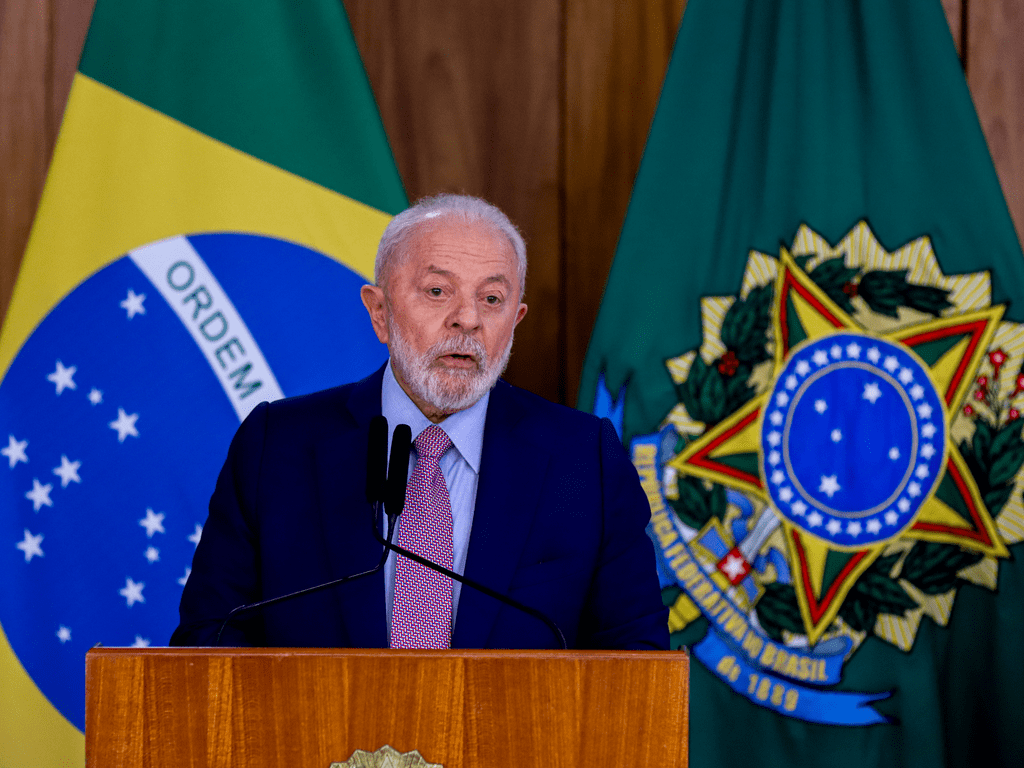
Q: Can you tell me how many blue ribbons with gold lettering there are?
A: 2